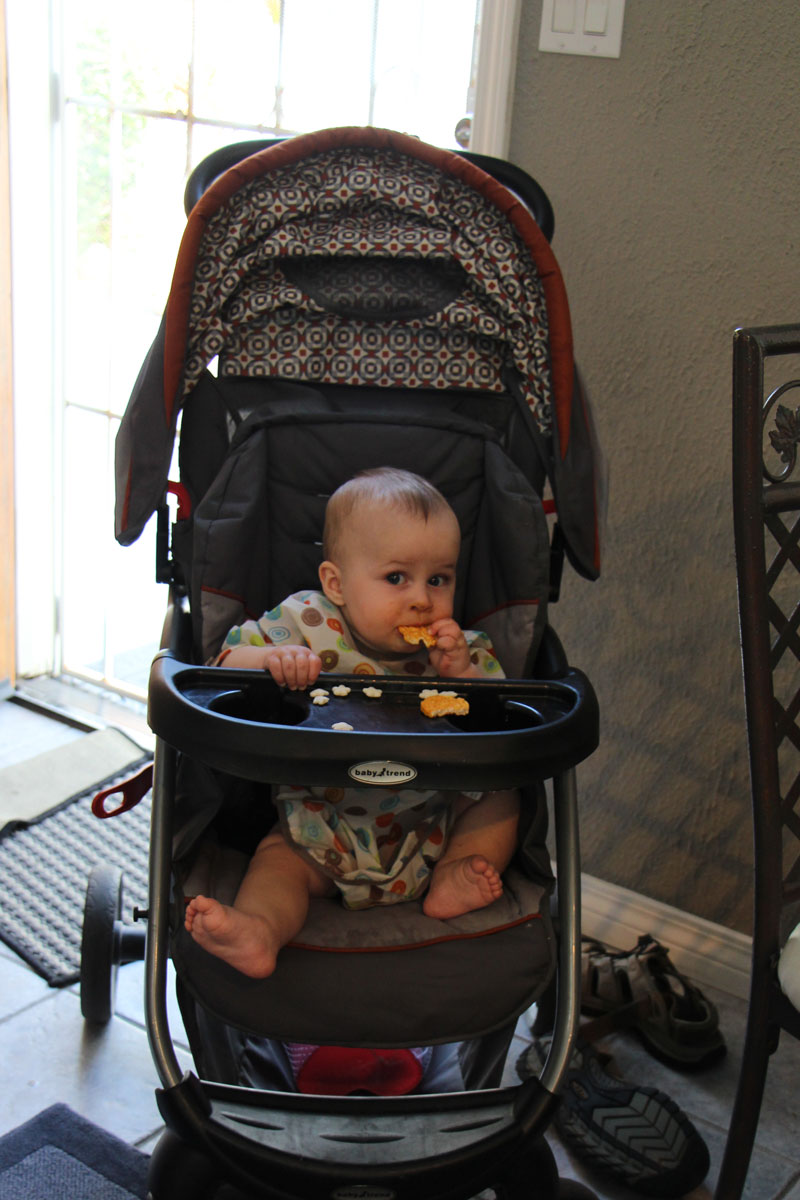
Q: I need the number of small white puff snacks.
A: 7